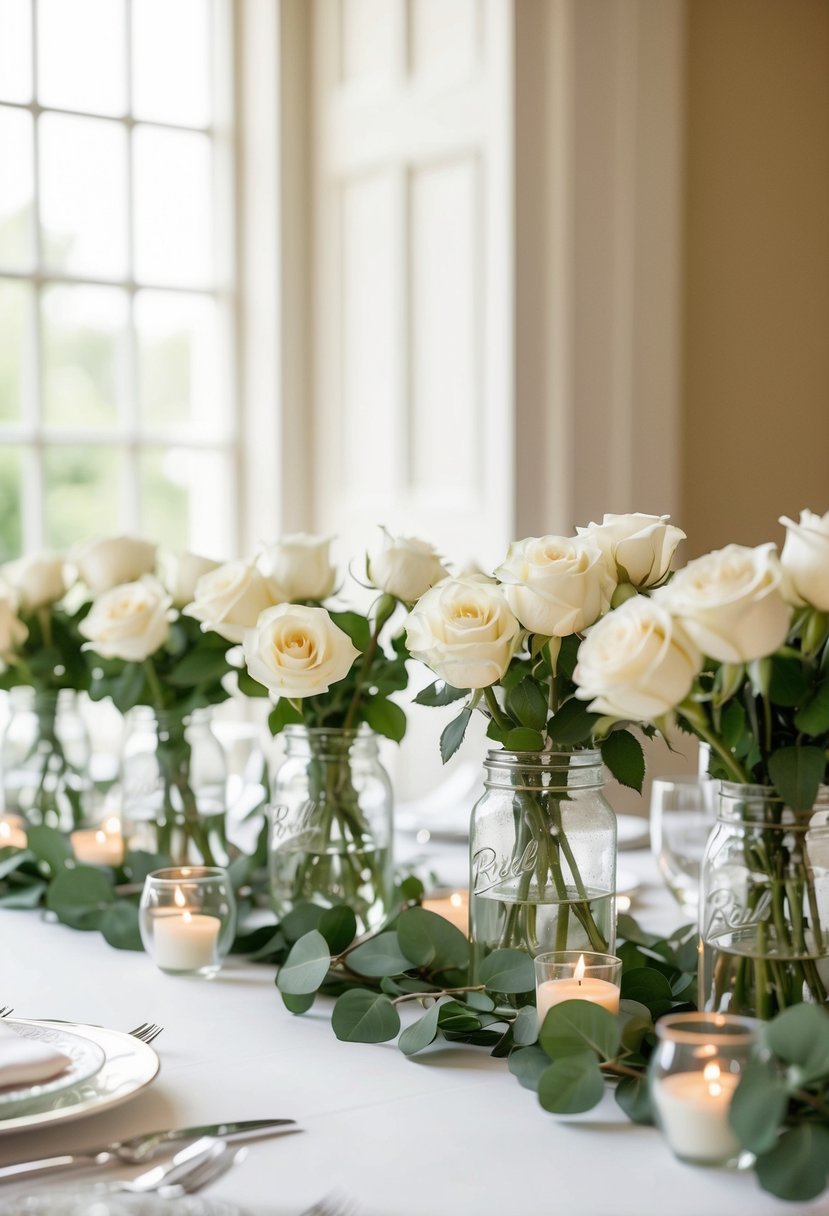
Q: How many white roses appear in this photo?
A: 15